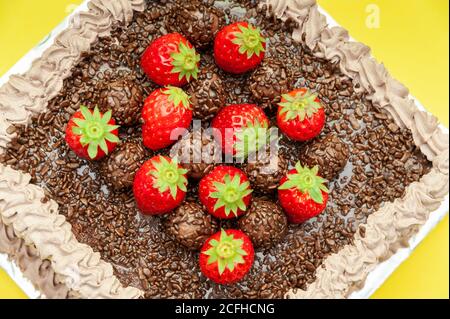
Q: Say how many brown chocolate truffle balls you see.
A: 10